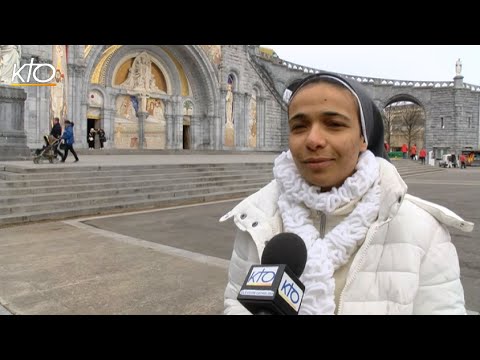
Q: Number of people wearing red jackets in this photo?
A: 5